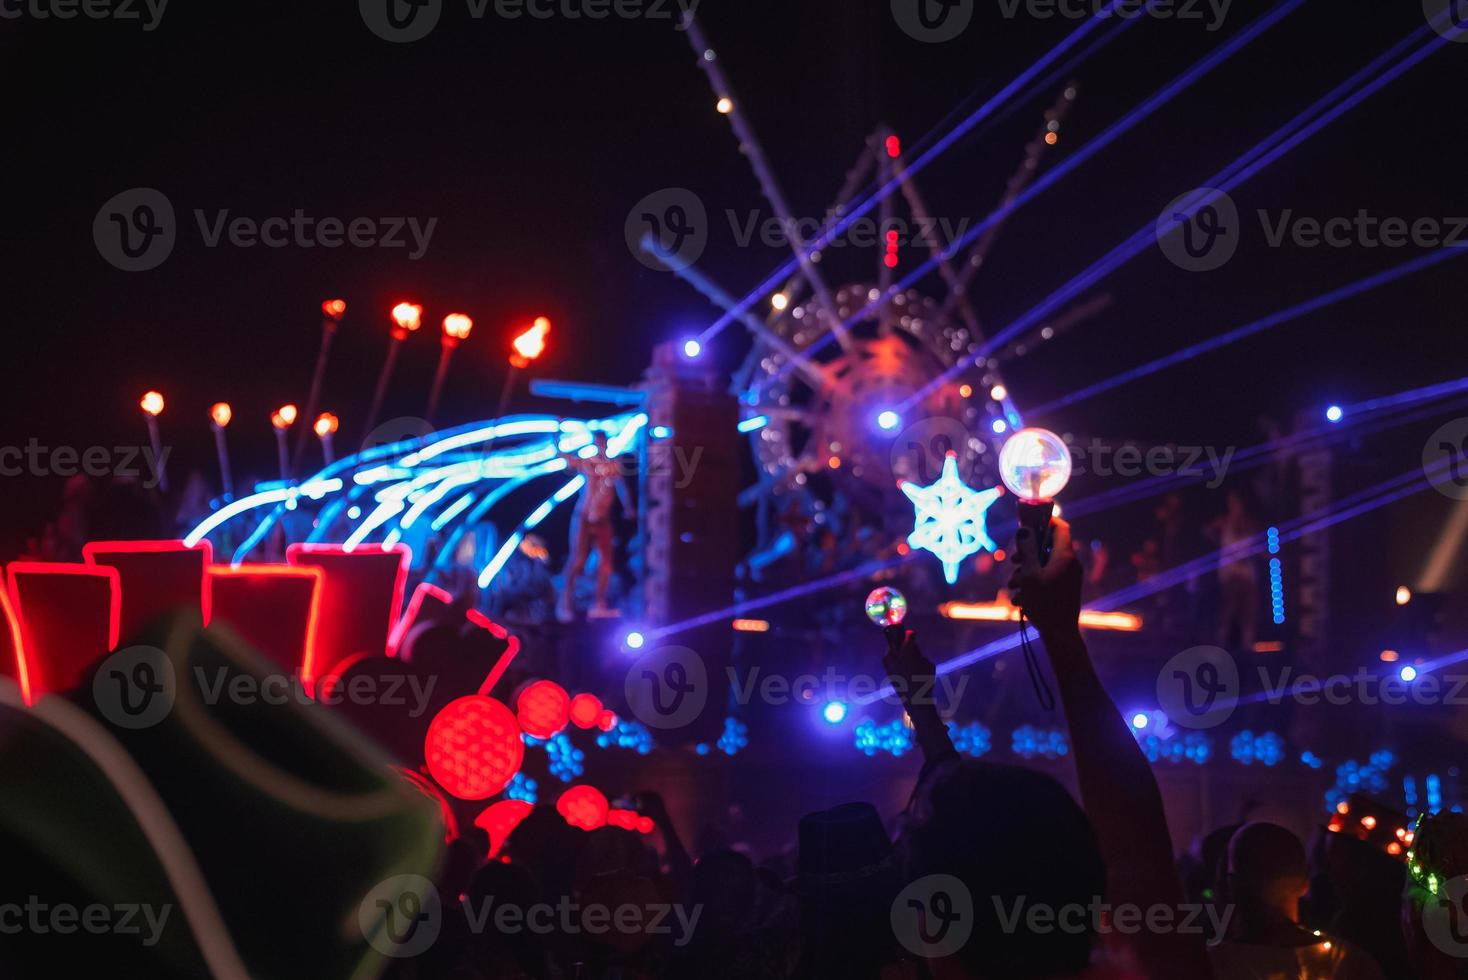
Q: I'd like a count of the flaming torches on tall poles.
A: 8